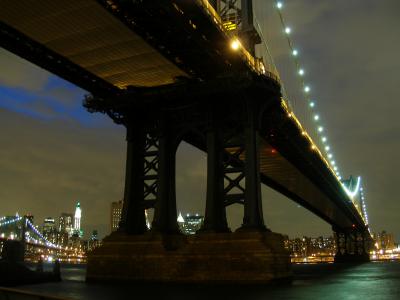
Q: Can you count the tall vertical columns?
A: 4